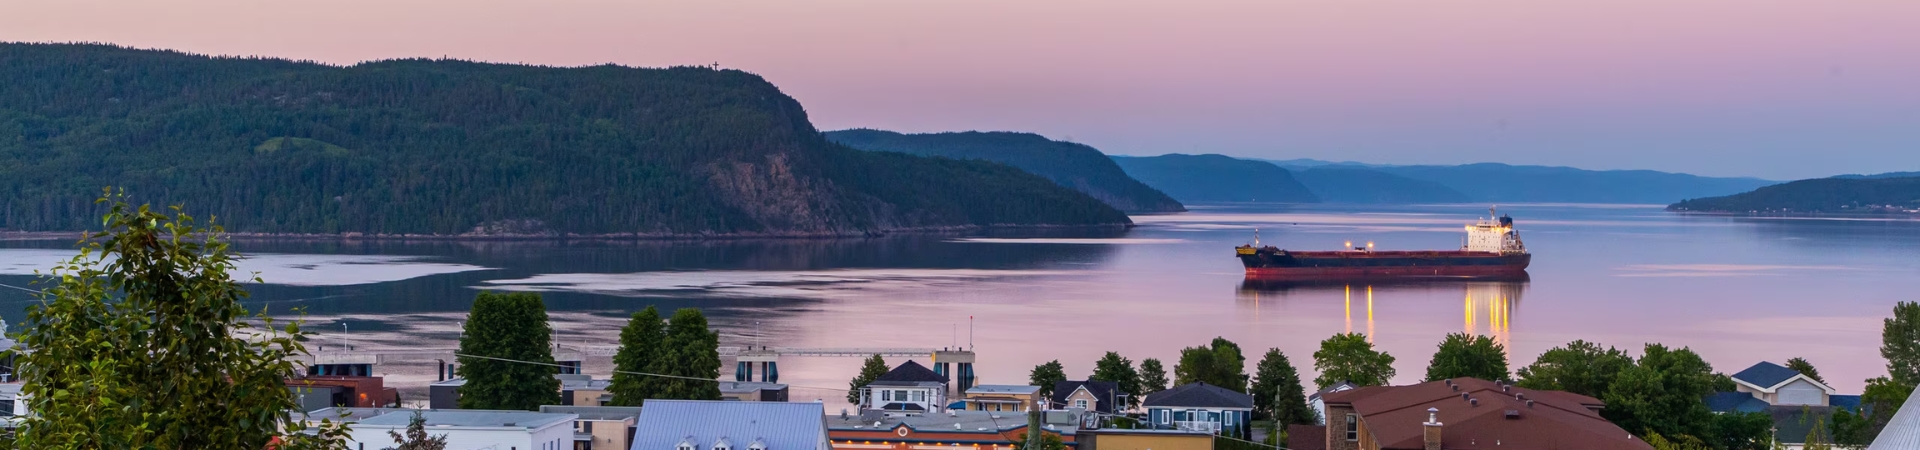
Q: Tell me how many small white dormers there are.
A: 3